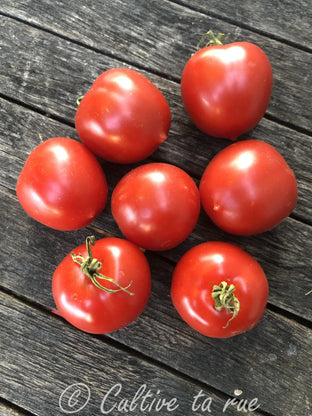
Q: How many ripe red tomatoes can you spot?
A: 7